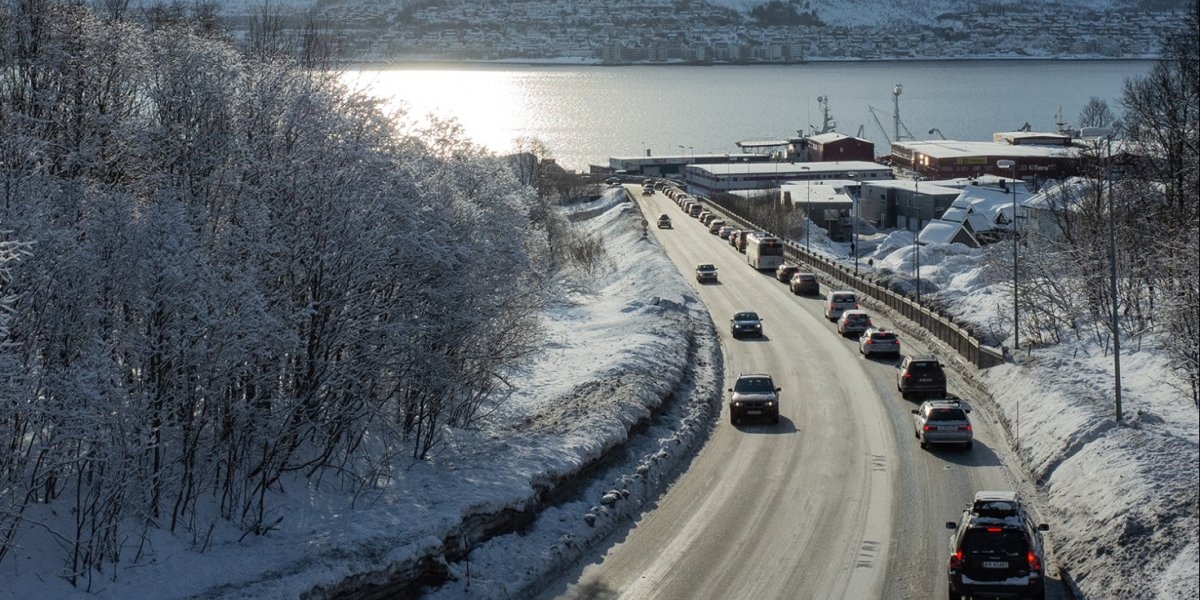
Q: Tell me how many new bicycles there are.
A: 0